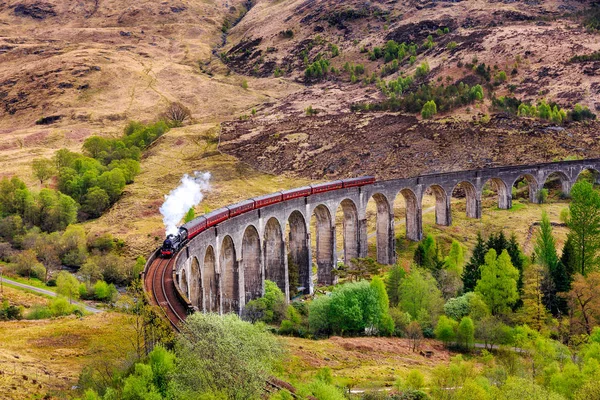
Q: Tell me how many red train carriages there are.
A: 7